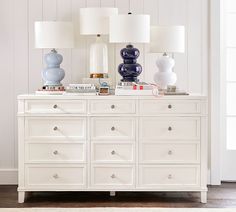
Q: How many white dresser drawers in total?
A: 12